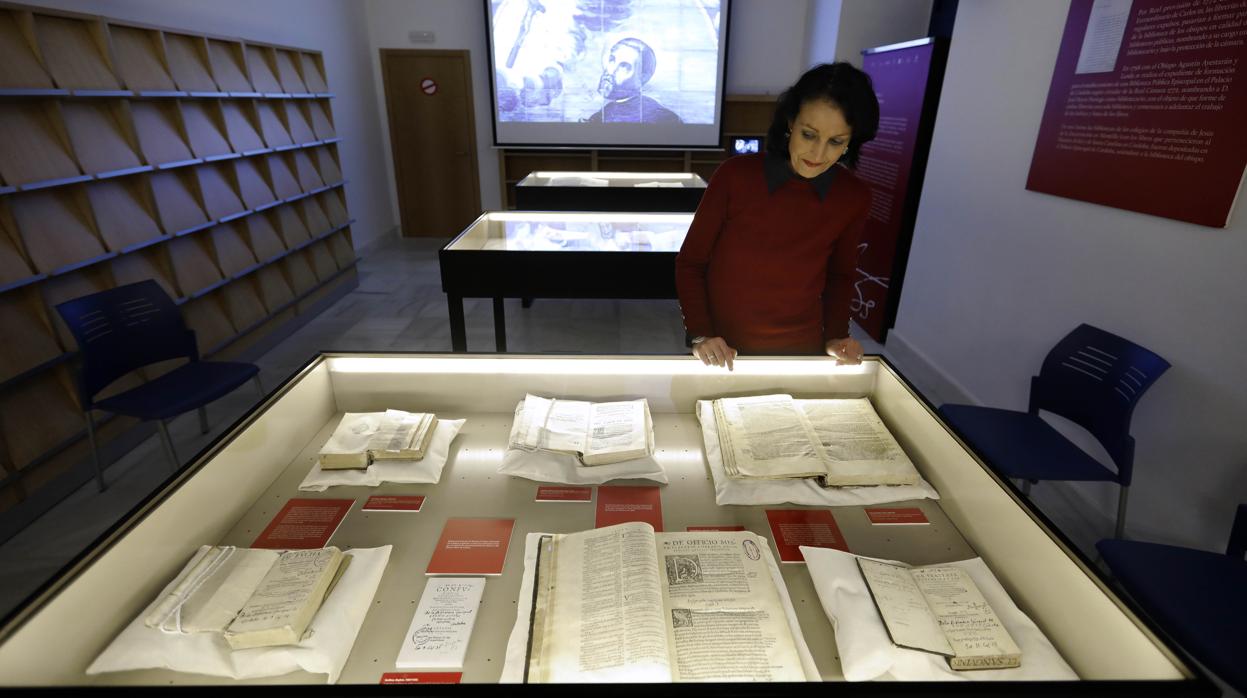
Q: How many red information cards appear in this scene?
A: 9